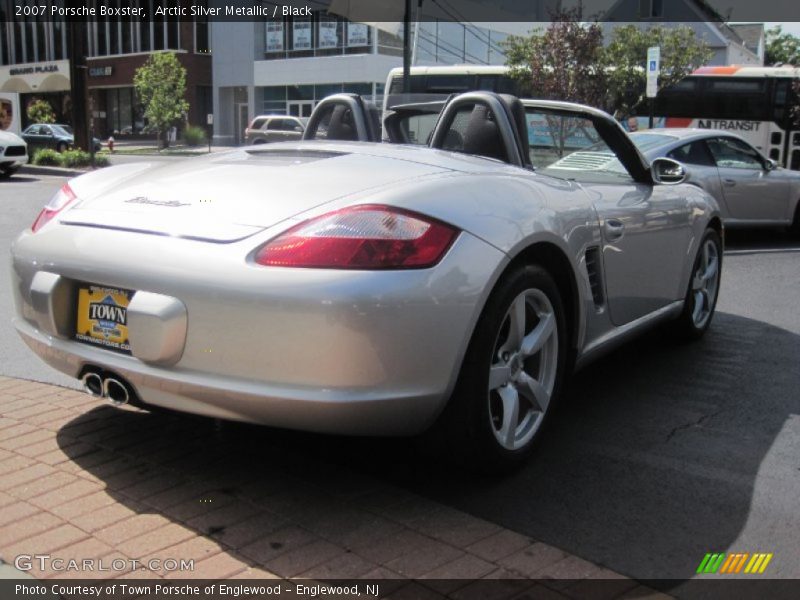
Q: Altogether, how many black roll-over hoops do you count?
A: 2